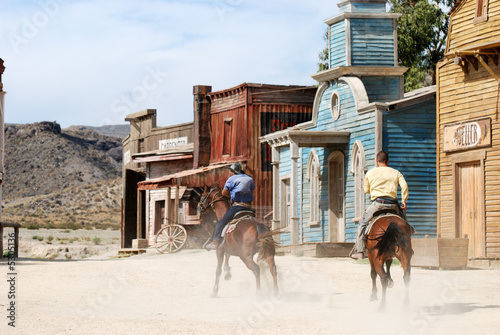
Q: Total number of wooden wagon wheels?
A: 1